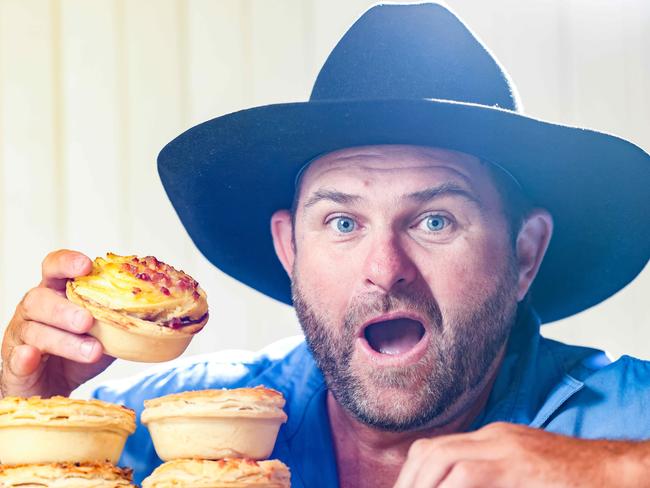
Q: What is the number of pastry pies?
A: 5